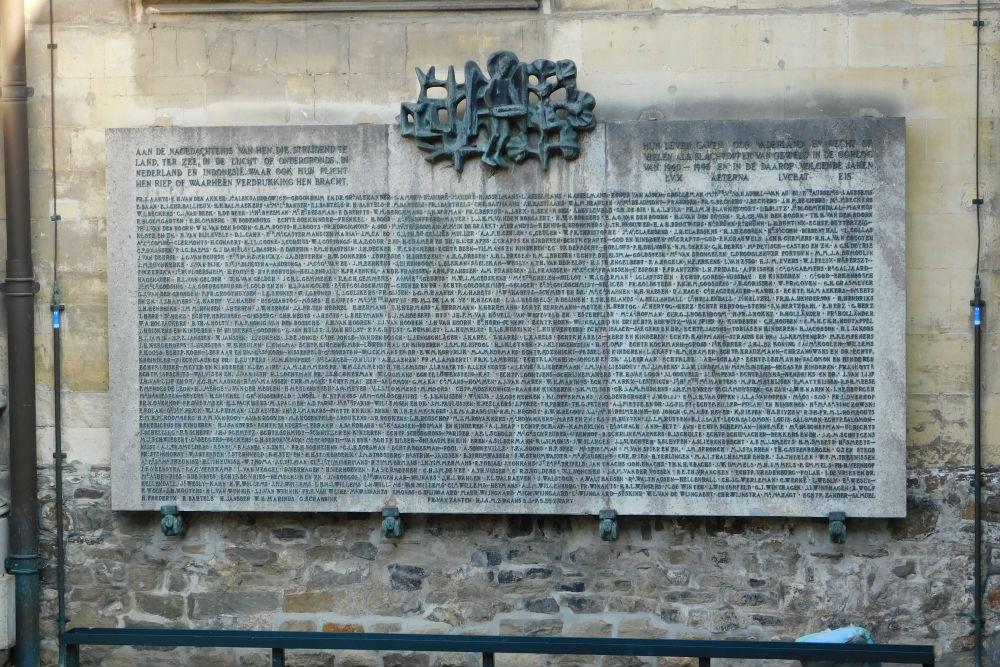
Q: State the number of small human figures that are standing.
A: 1